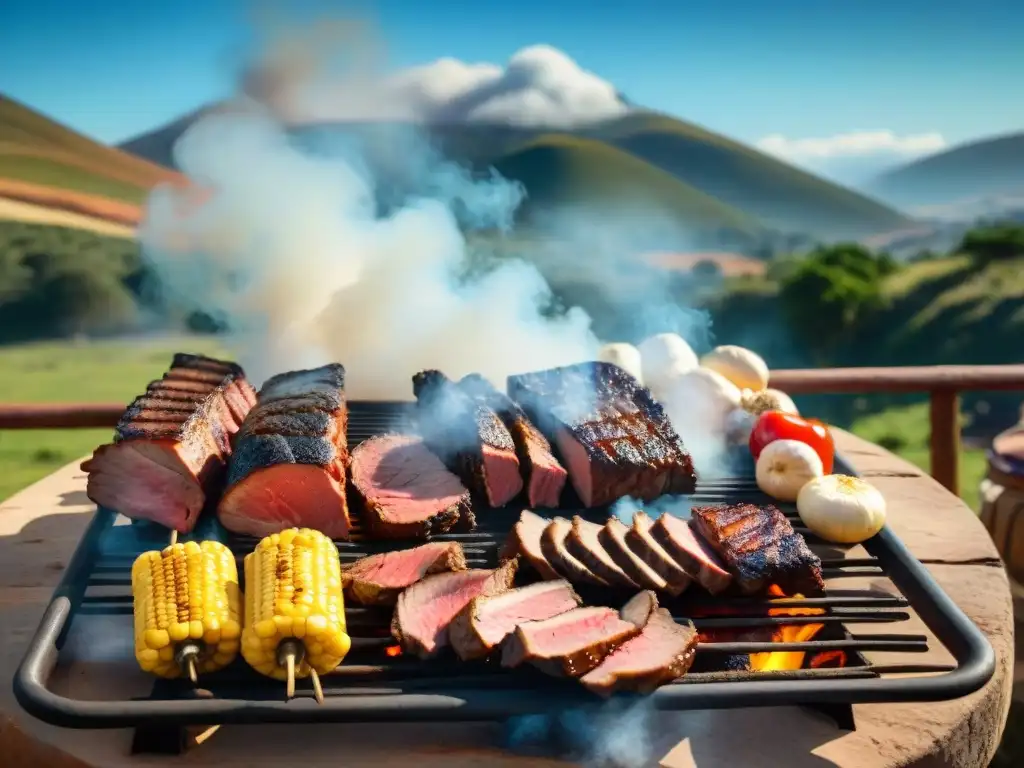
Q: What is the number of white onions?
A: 7